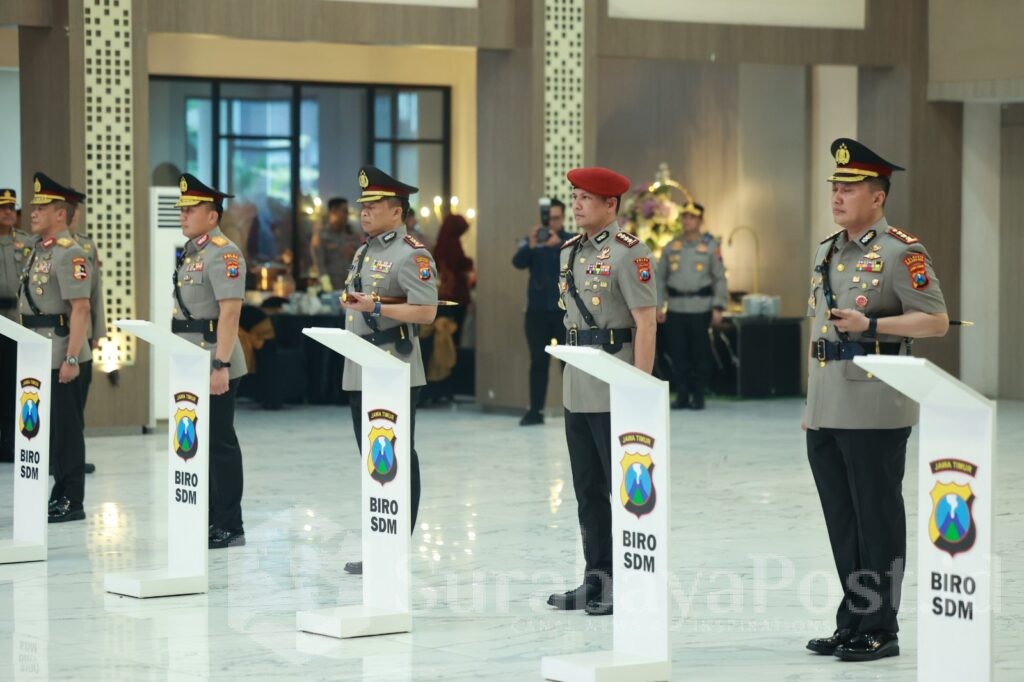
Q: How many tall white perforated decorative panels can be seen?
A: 2